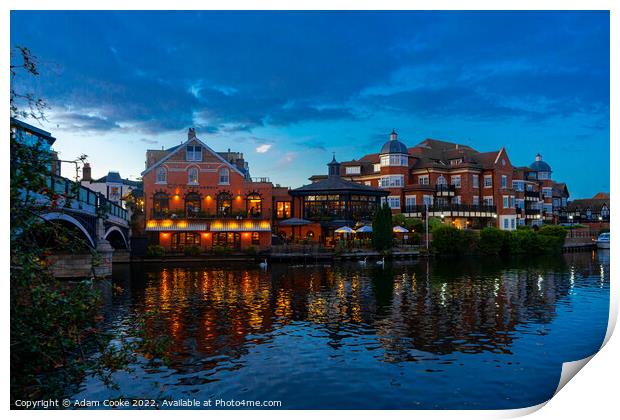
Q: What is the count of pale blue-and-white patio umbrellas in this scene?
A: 3